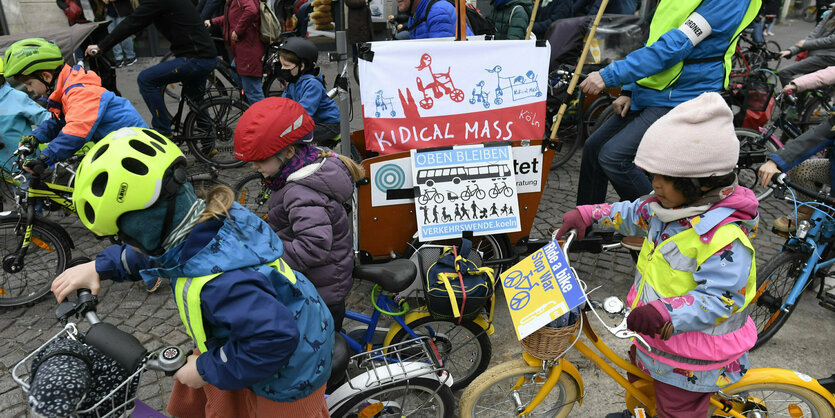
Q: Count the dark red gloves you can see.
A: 2